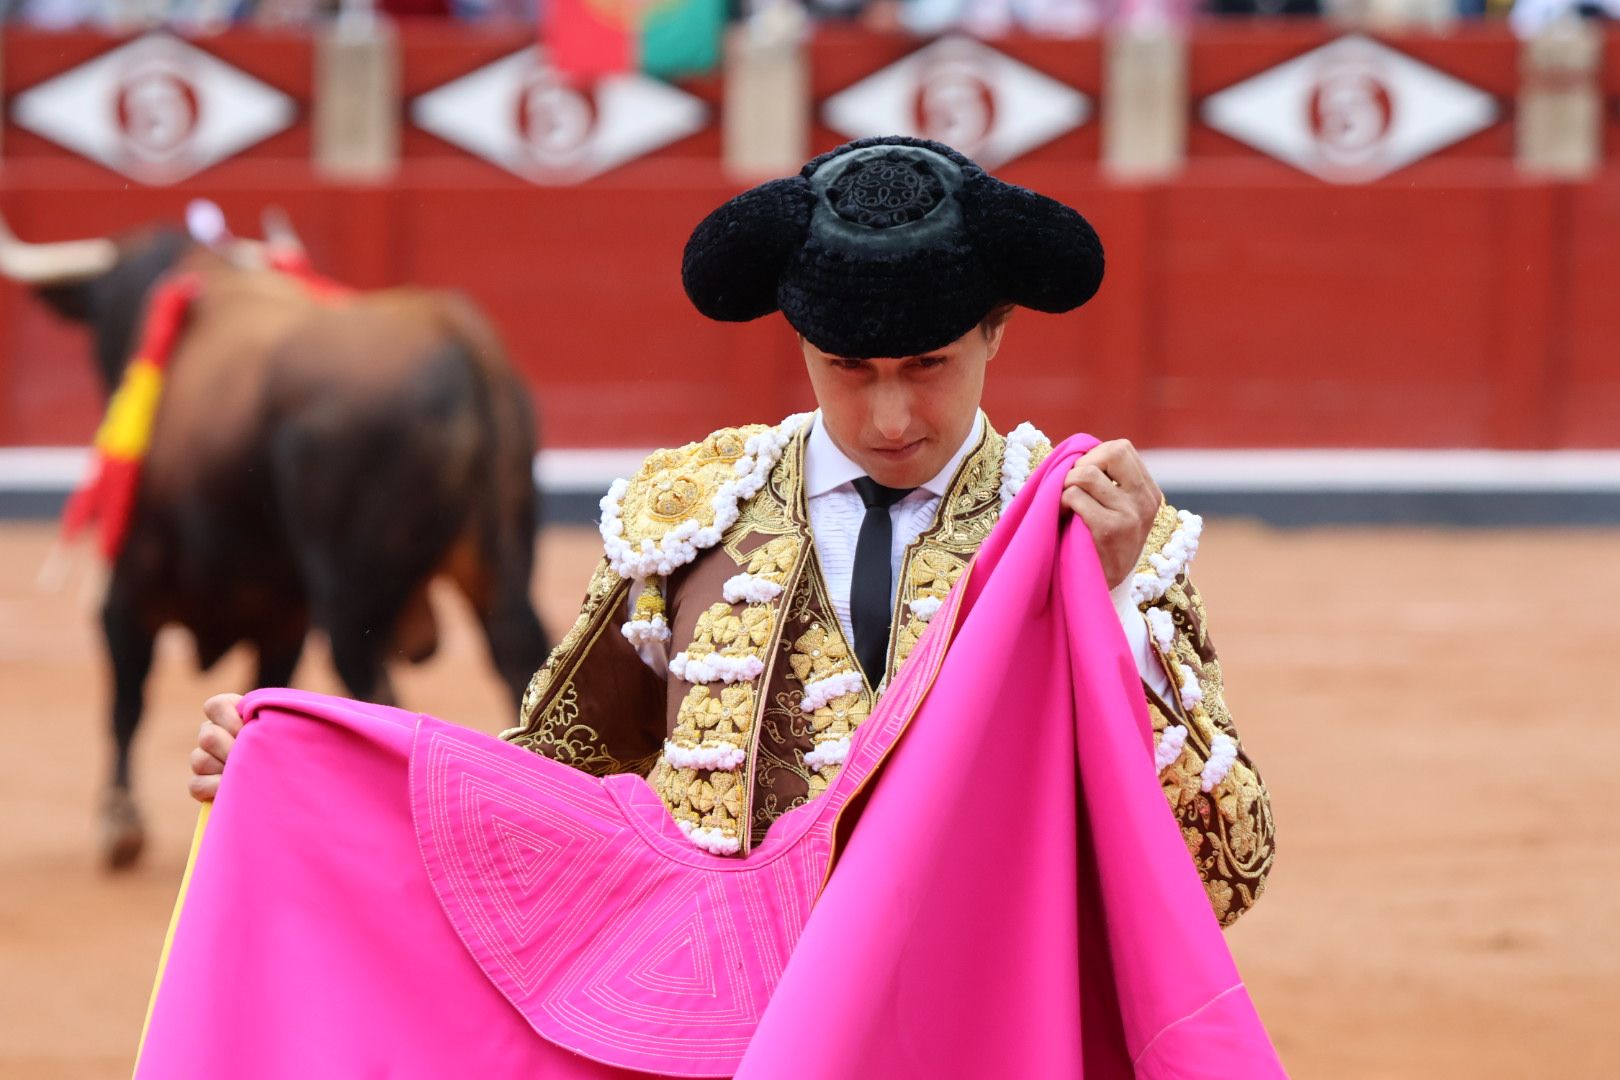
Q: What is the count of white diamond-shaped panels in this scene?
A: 4